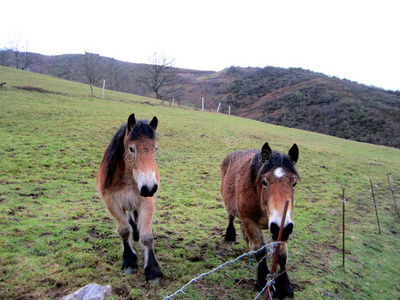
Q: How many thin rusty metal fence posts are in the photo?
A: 4